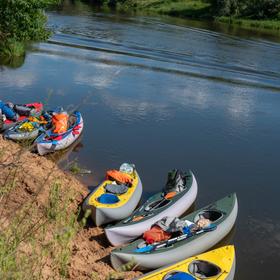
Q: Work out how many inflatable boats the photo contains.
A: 7